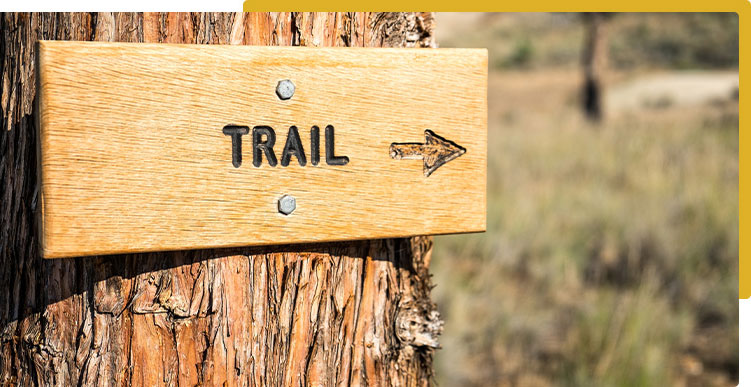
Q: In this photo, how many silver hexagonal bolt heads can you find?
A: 2